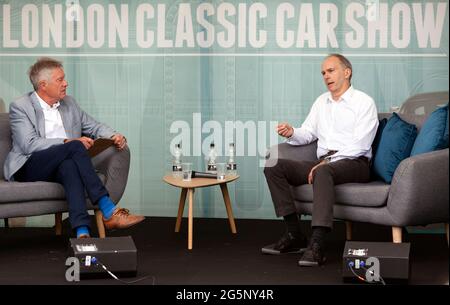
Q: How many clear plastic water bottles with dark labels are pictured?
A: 3